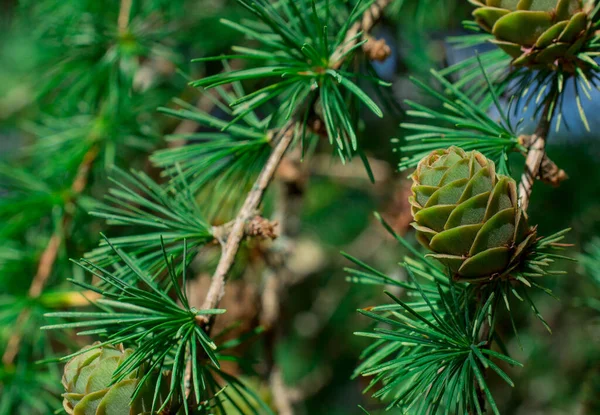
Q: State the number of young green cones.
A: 3